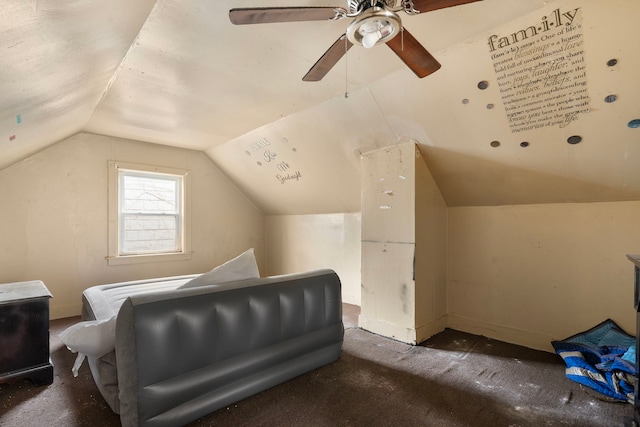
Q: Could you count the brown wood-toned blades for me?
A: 4